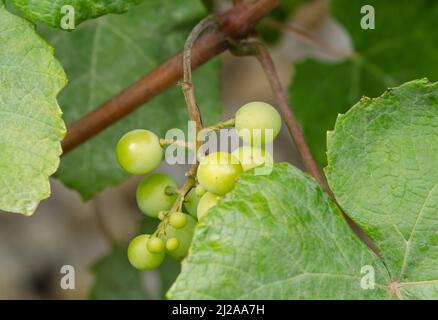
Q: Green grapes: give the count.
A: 12